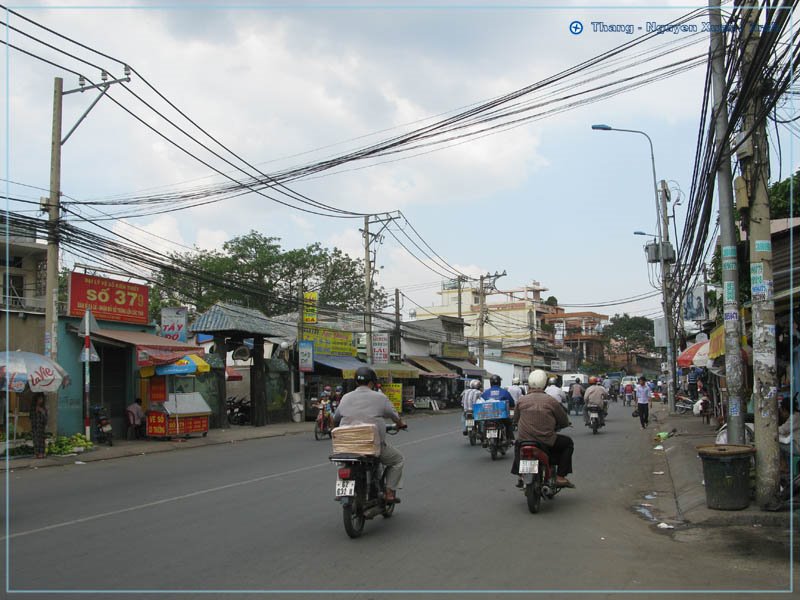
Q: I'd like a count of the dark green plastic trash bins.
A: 1